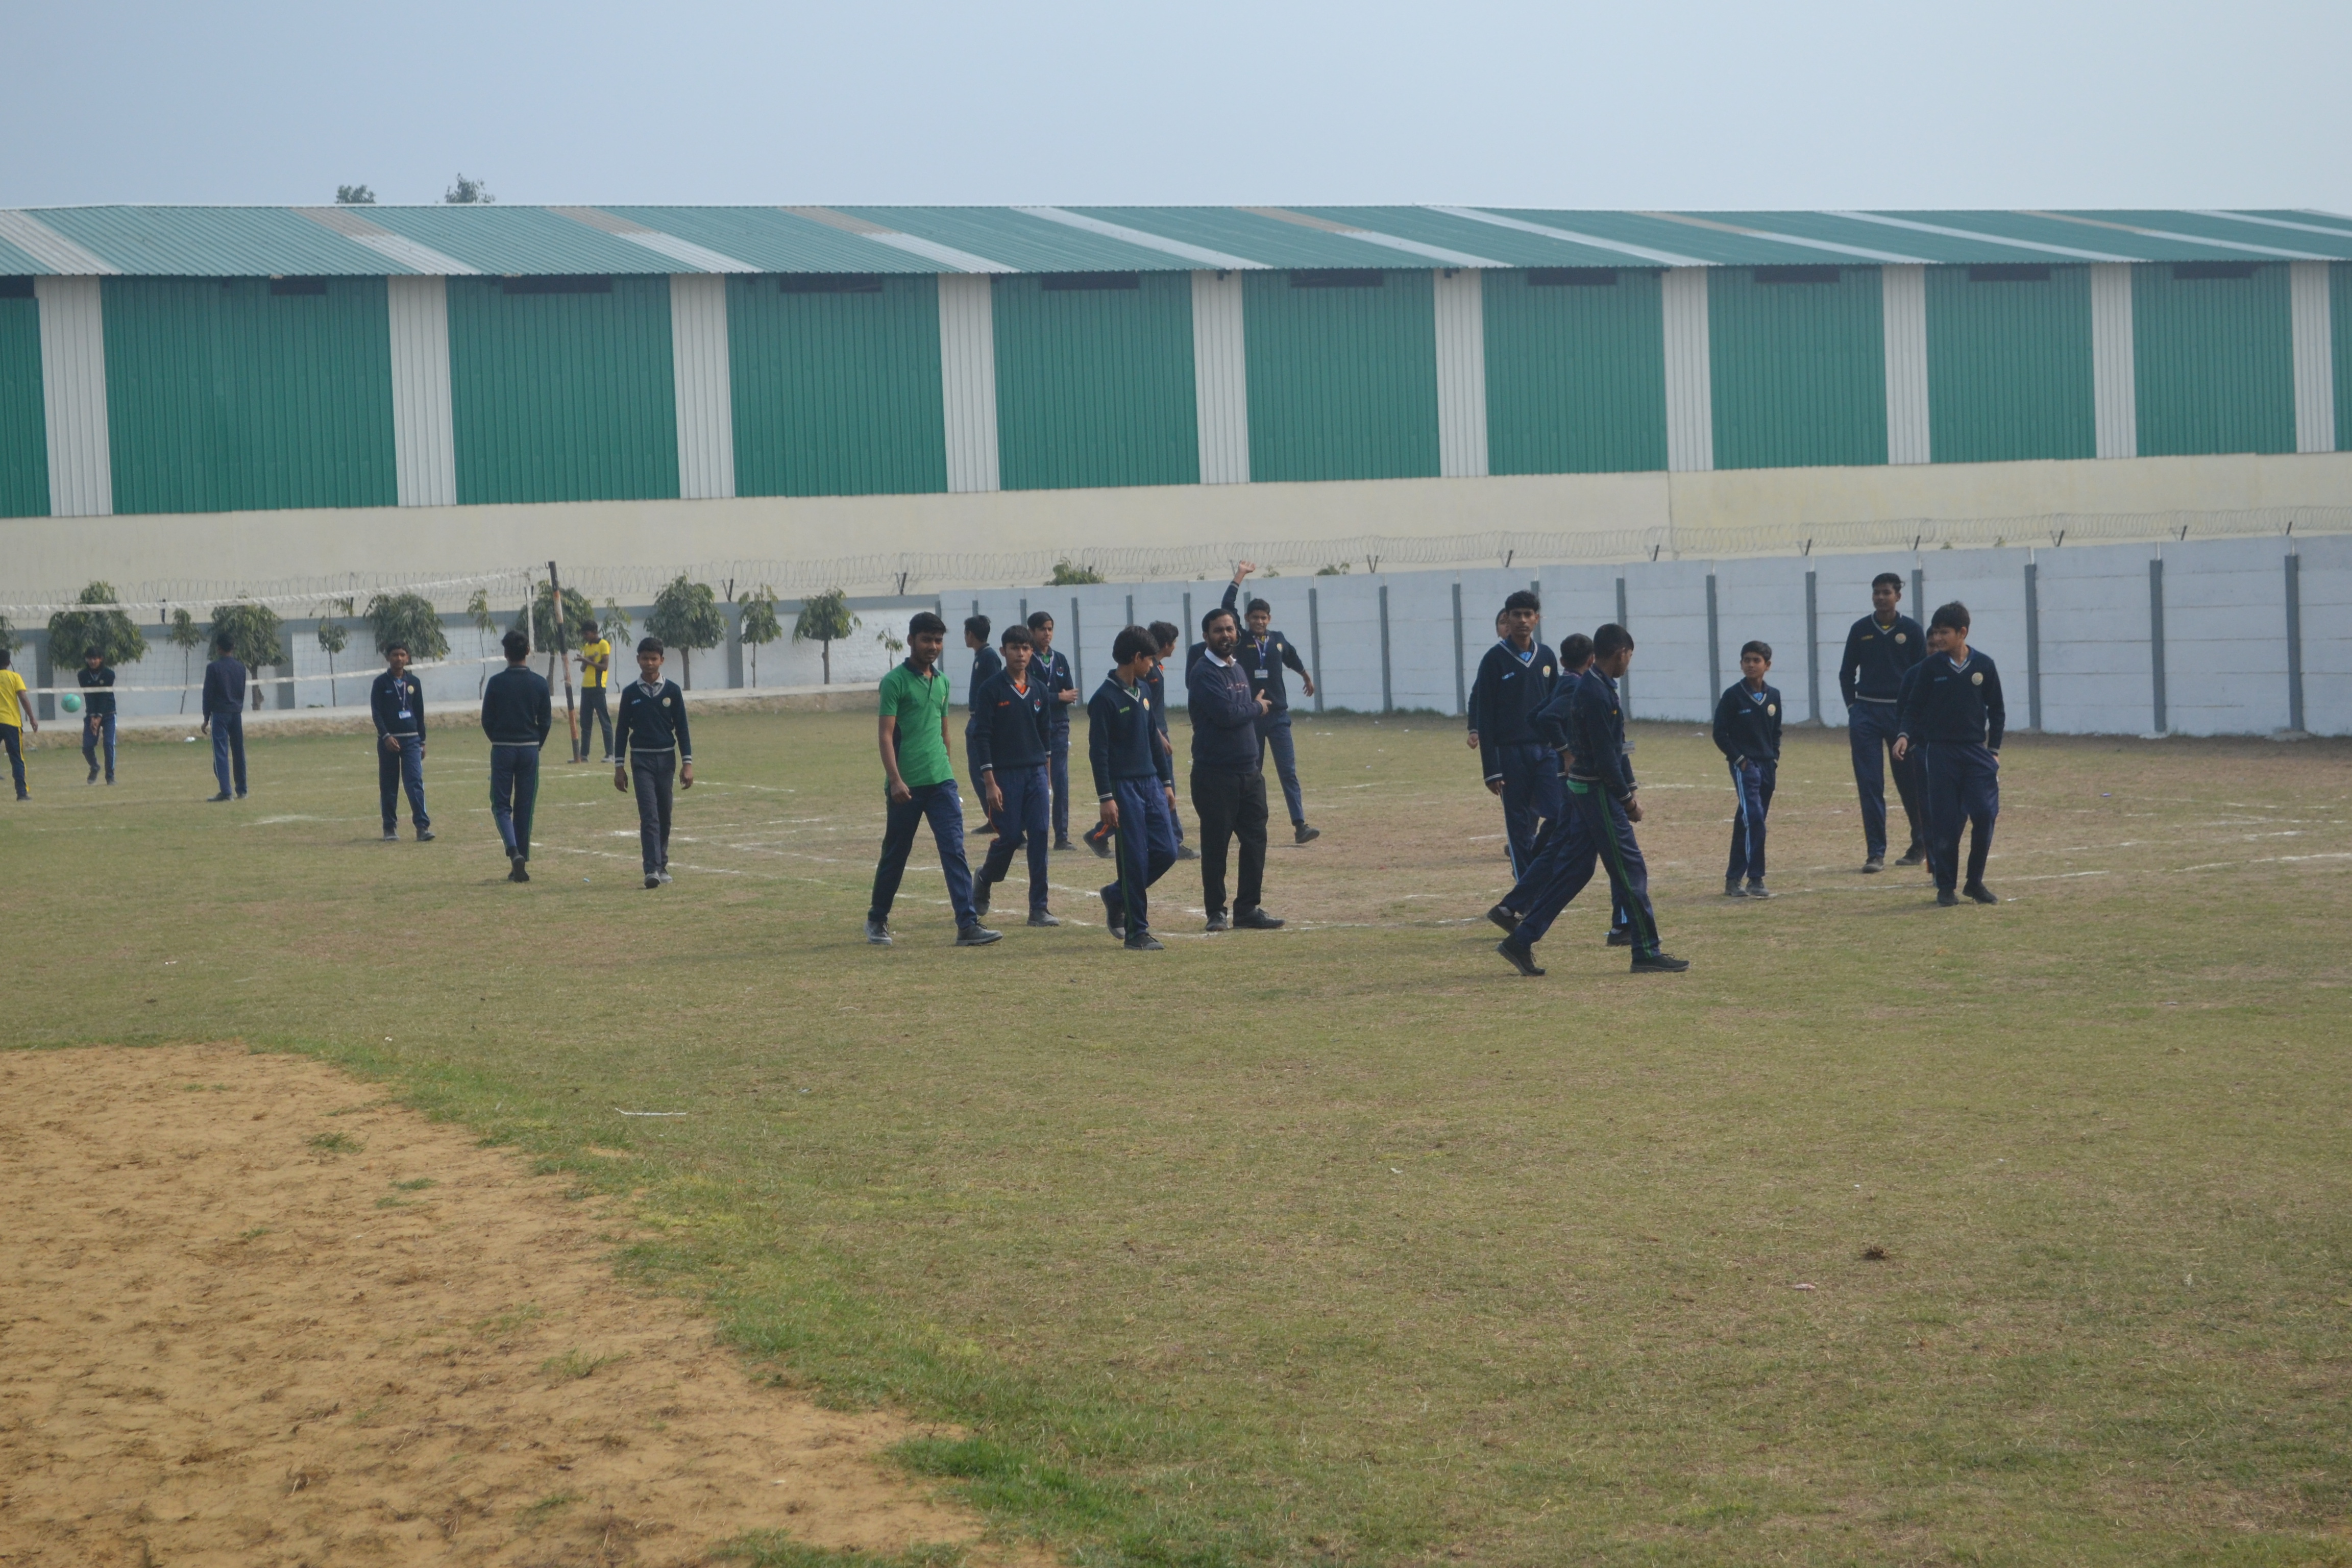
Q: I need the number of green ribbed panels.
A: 11